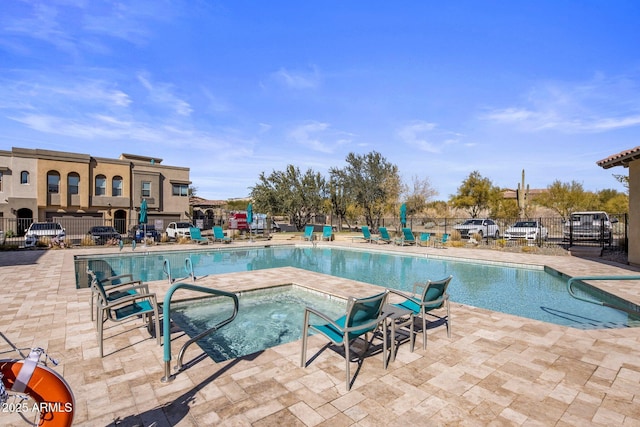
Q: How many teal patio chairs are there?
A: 13